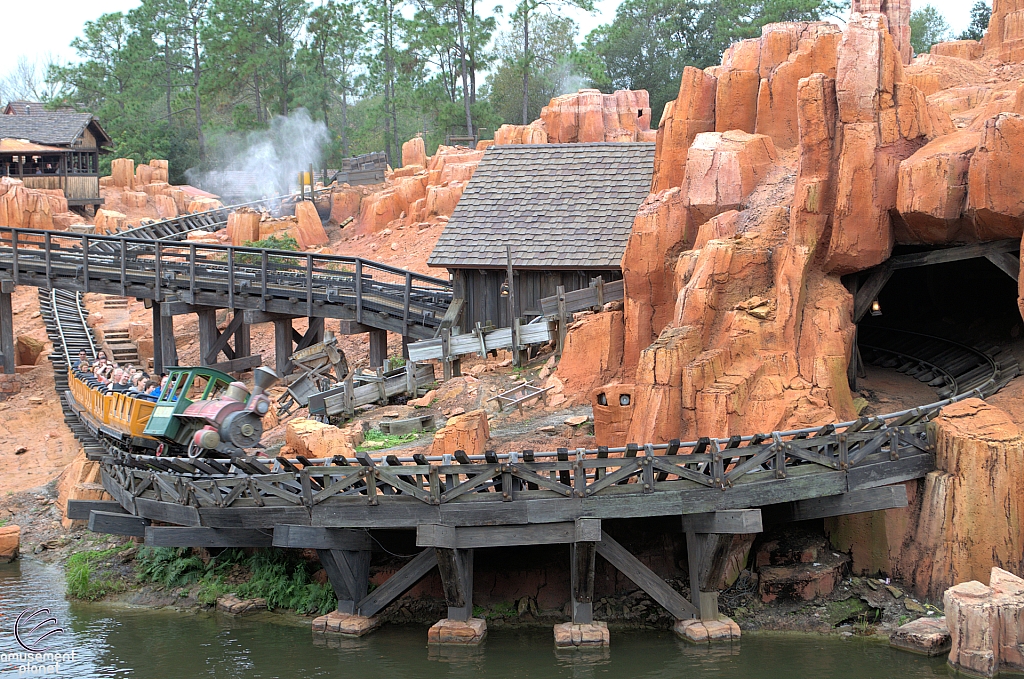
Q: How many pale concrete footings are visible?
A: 4